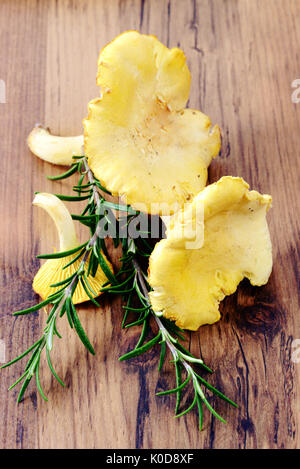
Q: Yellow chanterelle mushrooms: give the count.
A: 3